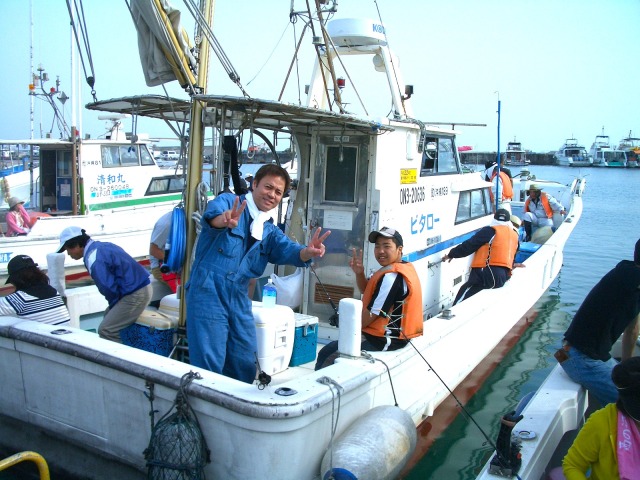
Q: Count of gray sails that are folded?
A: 1